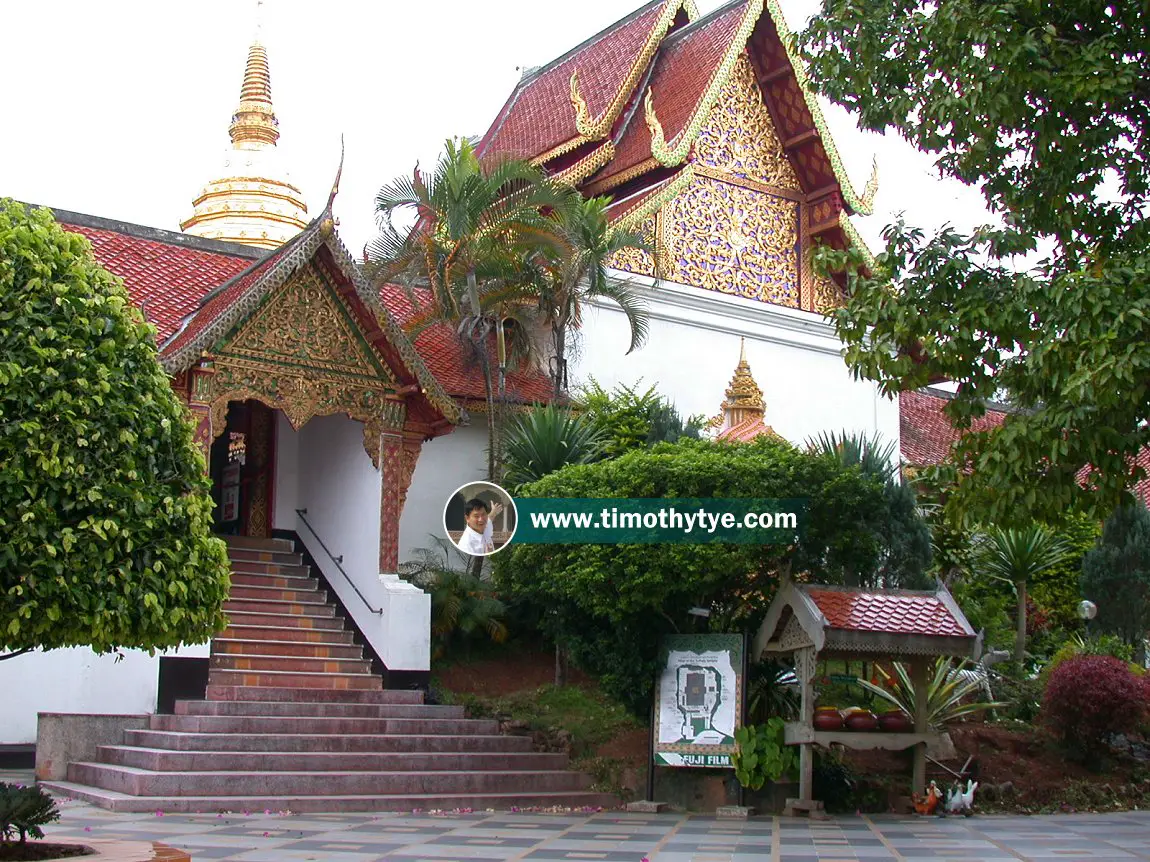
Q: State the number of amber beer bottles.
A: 0